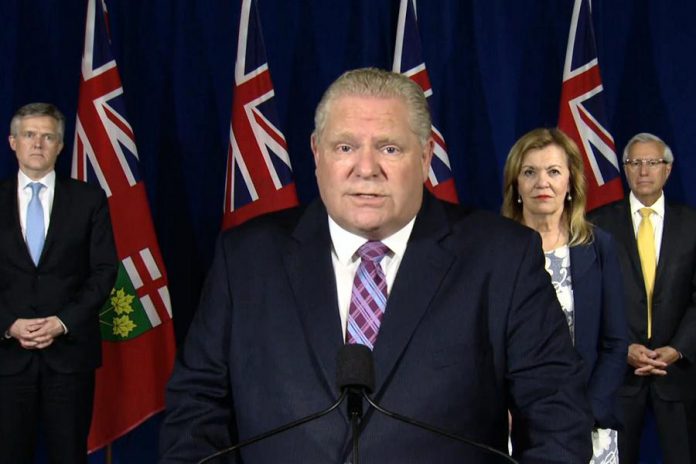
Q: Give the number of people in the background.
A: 3